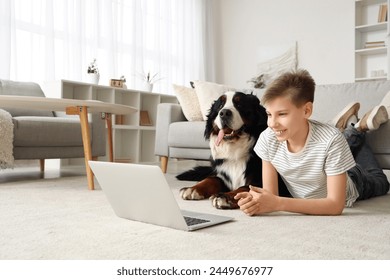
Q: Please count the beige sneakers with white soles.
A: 2